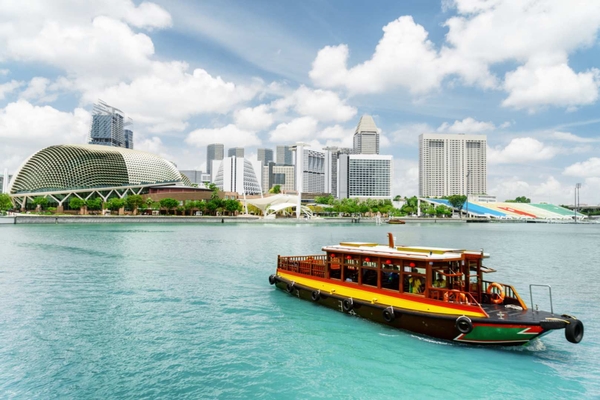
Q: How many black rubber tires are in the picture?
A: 7